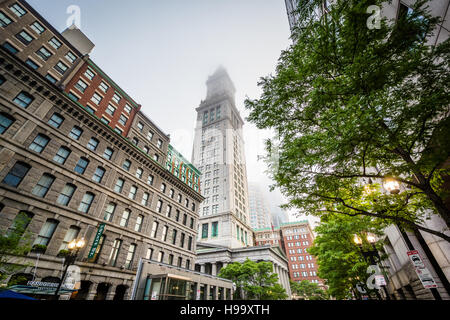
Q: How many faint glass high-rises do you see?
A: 2